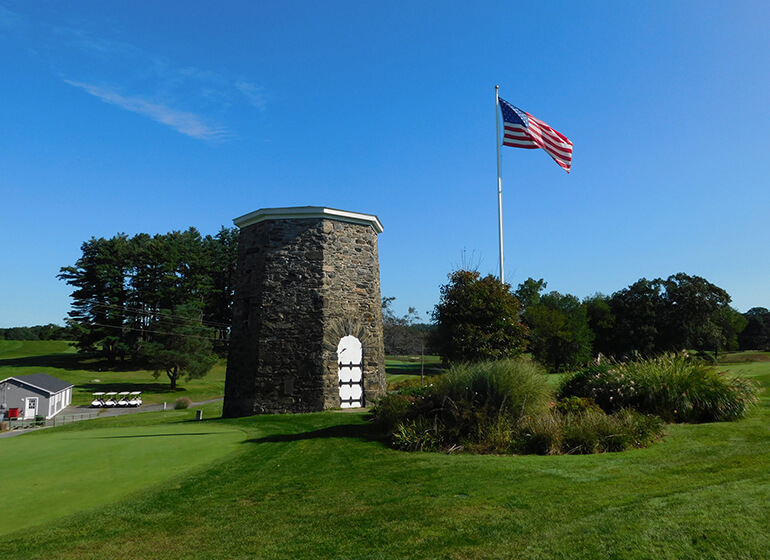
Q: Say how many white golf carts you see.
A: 4